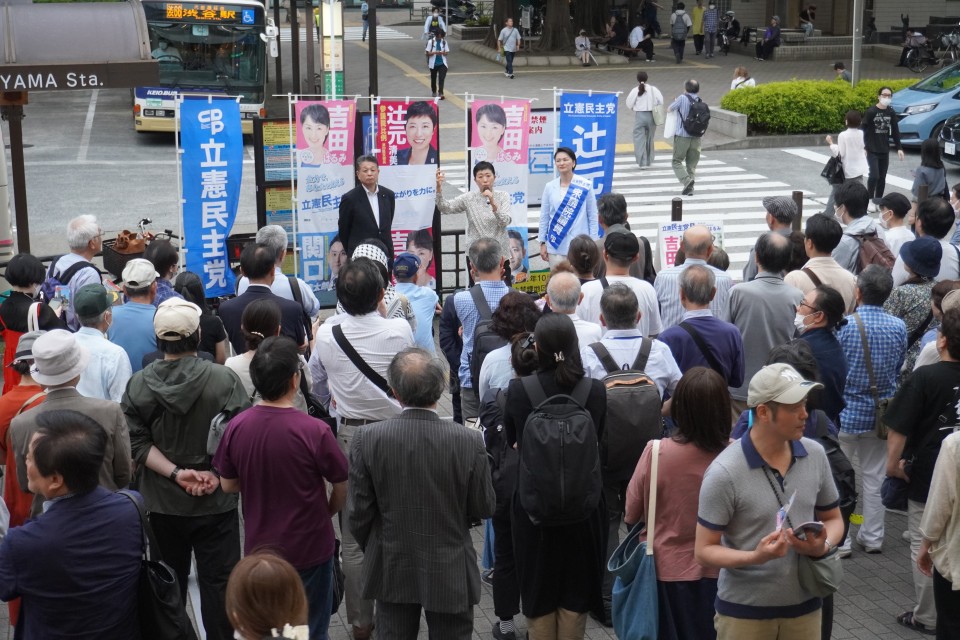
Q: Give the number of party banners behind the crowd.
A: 5